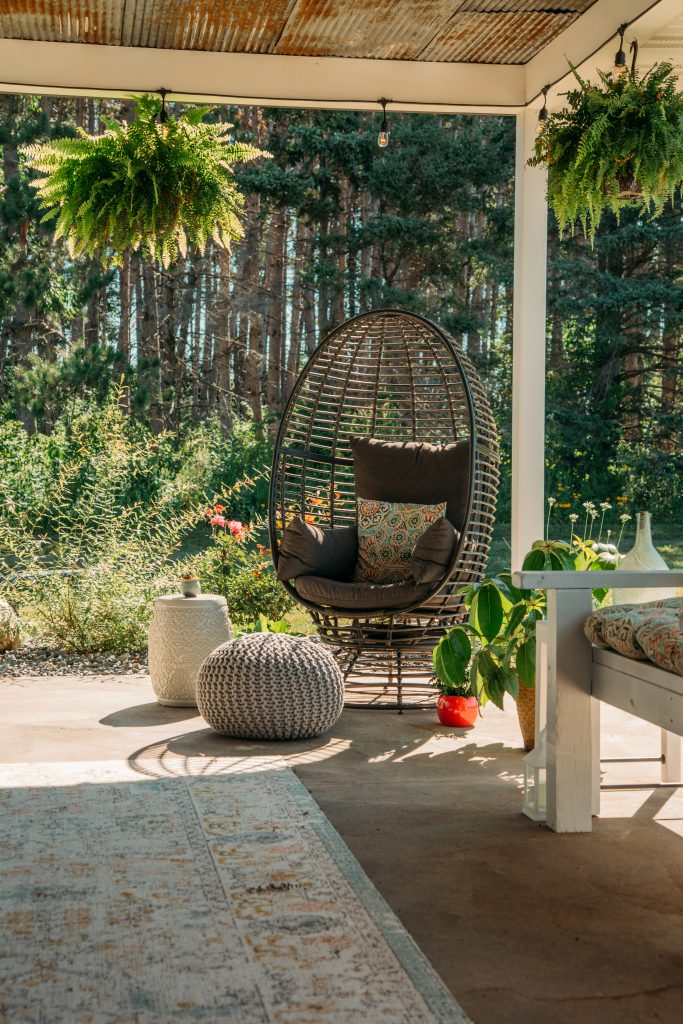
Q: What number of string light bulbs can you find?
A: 4